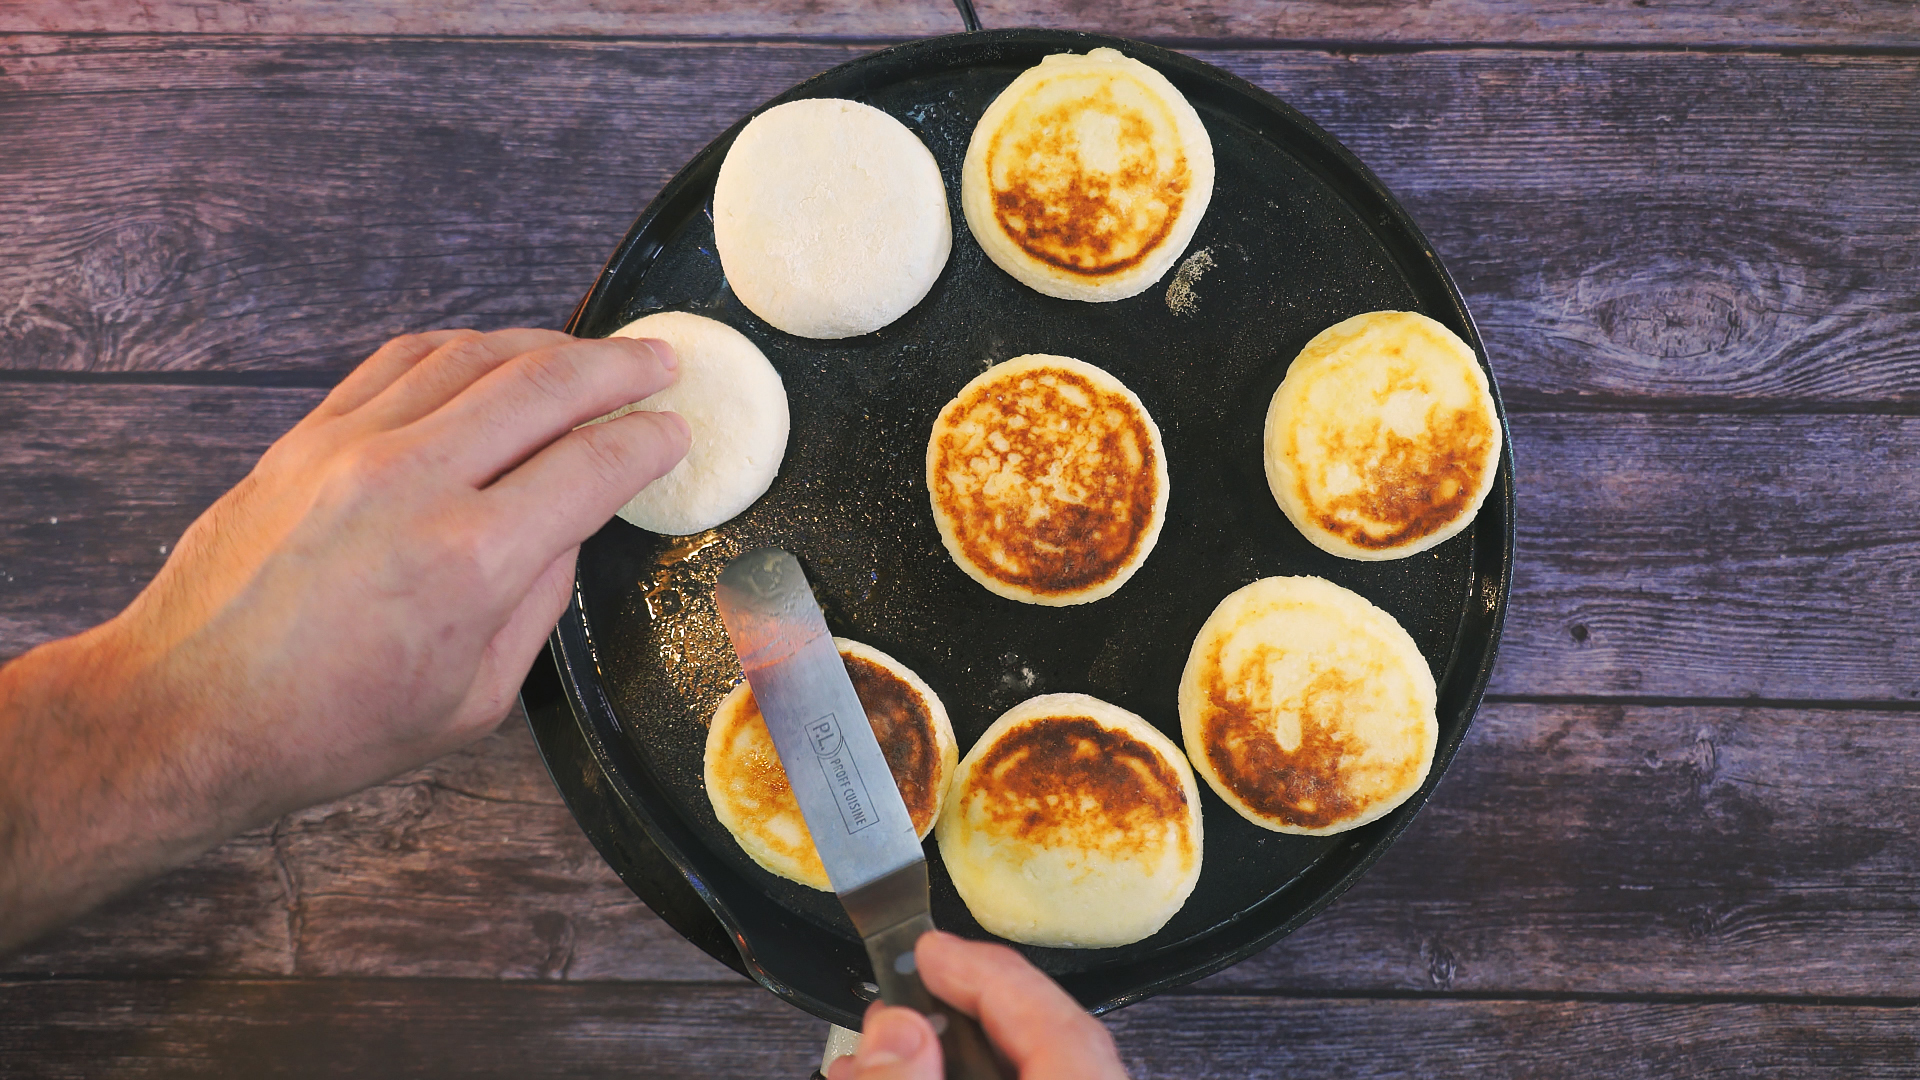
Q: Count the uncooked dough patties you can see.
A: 2